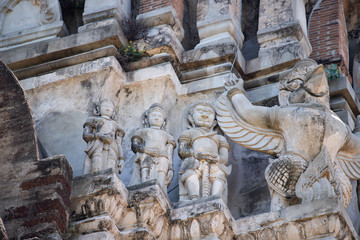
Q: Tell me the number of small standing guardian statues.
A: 3